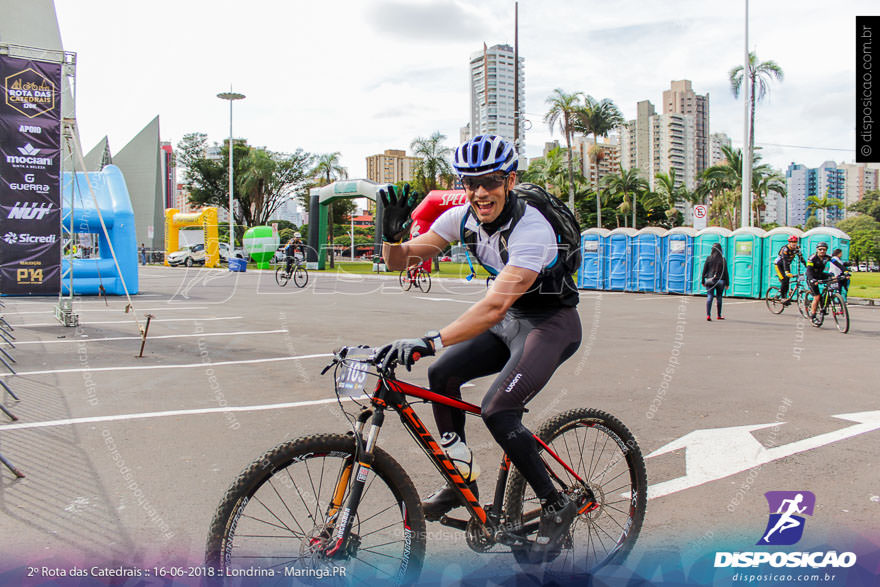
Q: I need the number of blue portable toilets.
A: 4